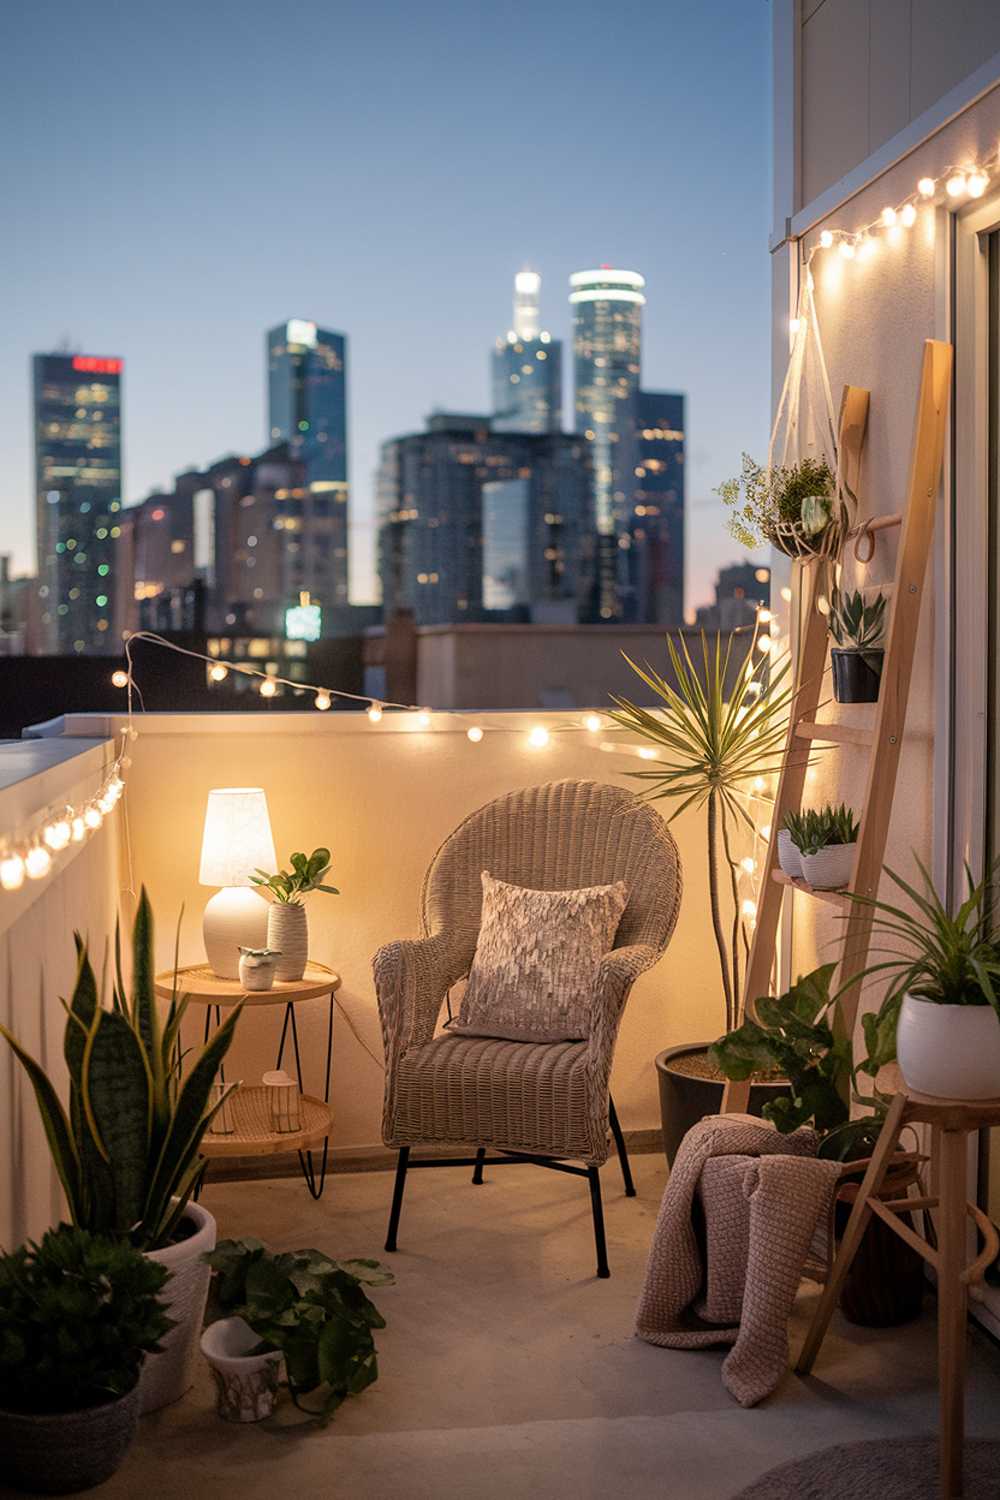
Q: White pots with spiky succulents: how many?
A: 2